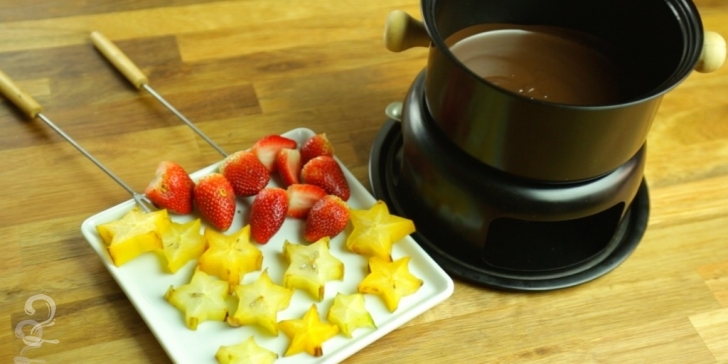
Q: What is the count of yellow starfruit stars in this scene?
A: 11